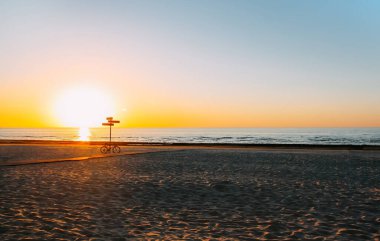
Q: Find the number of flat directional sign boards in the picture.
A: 3